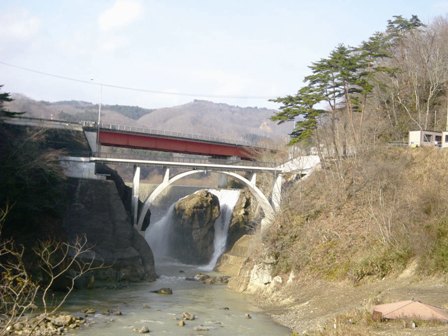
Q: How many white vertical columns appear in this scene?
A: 4